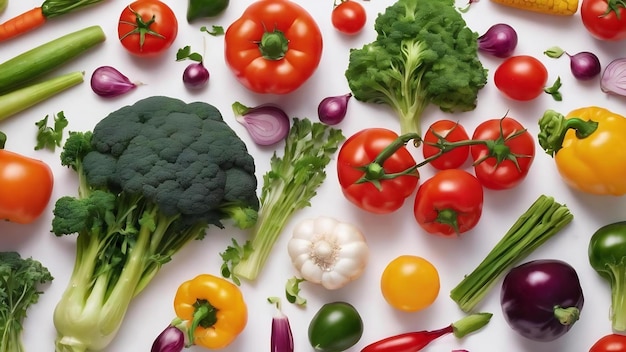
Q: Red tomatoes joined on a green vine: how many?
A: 3